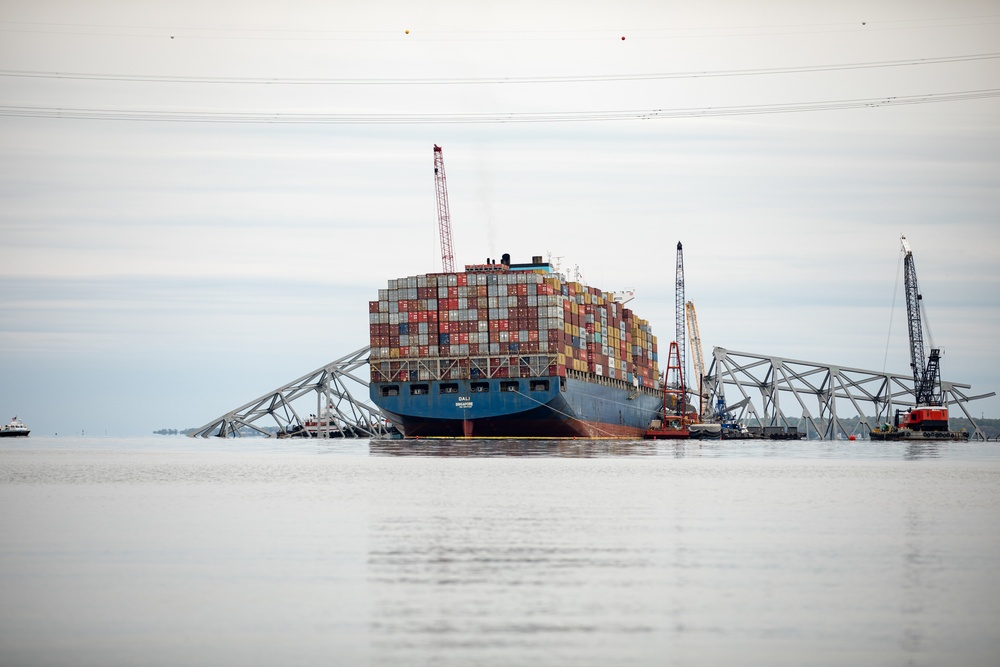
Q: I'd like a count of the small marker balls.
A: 4